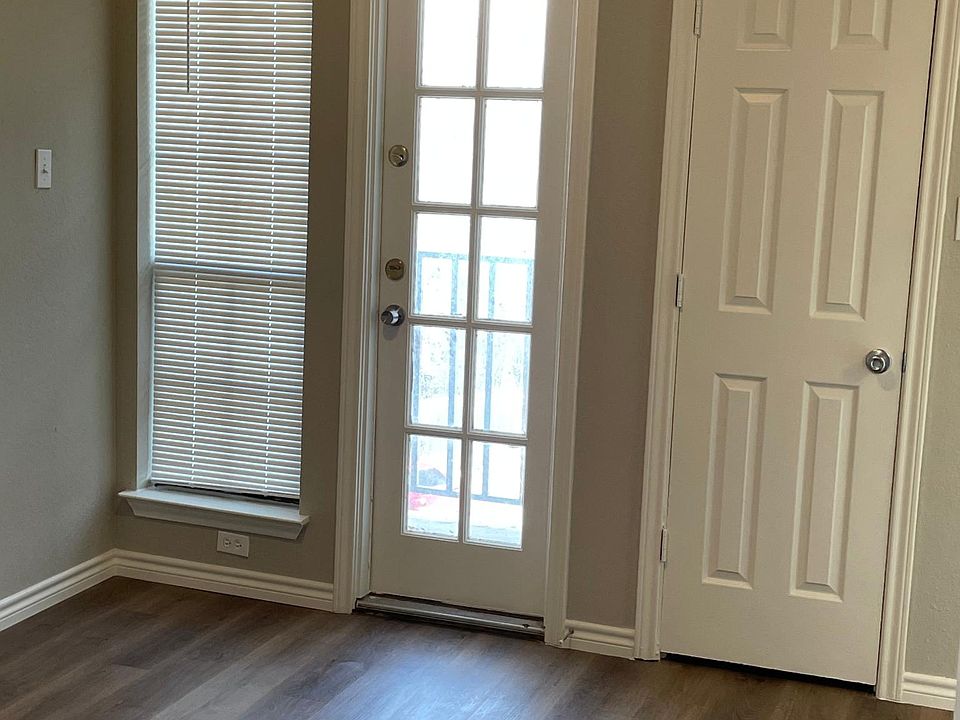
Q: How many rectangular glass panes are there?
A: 10